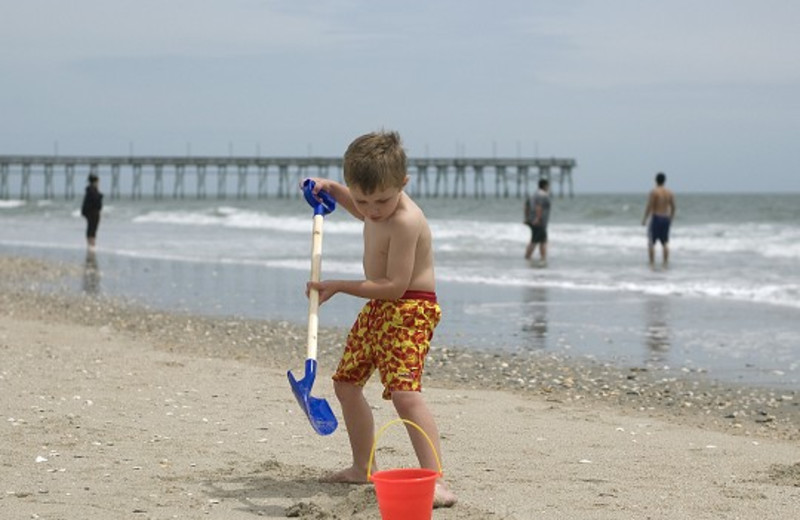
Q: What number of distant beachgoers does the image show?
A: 3